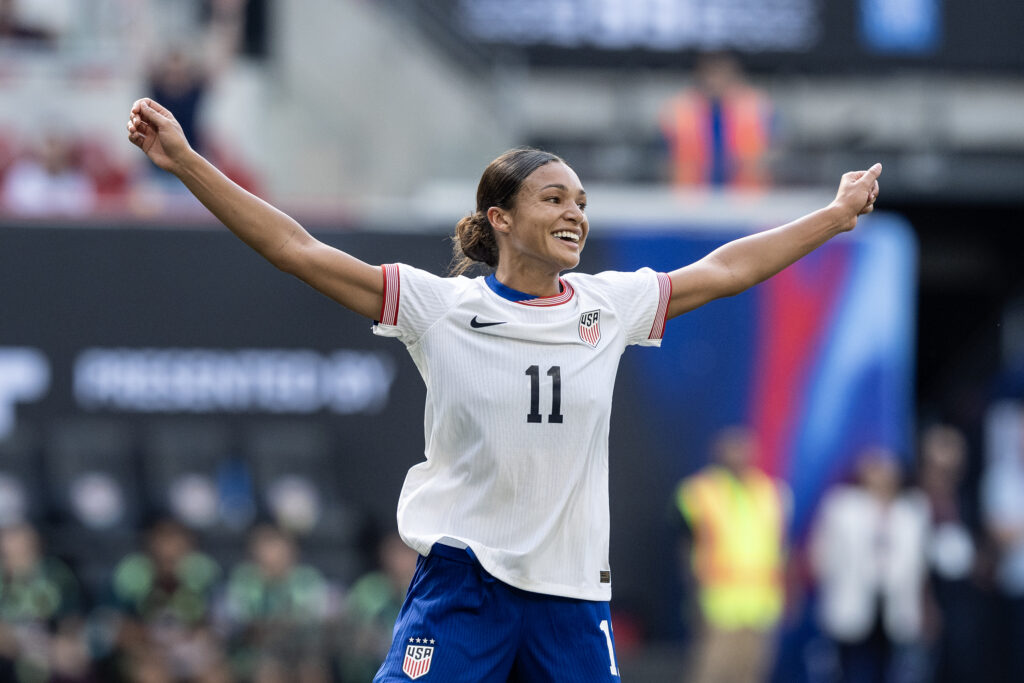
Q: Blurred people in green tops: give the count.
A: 4